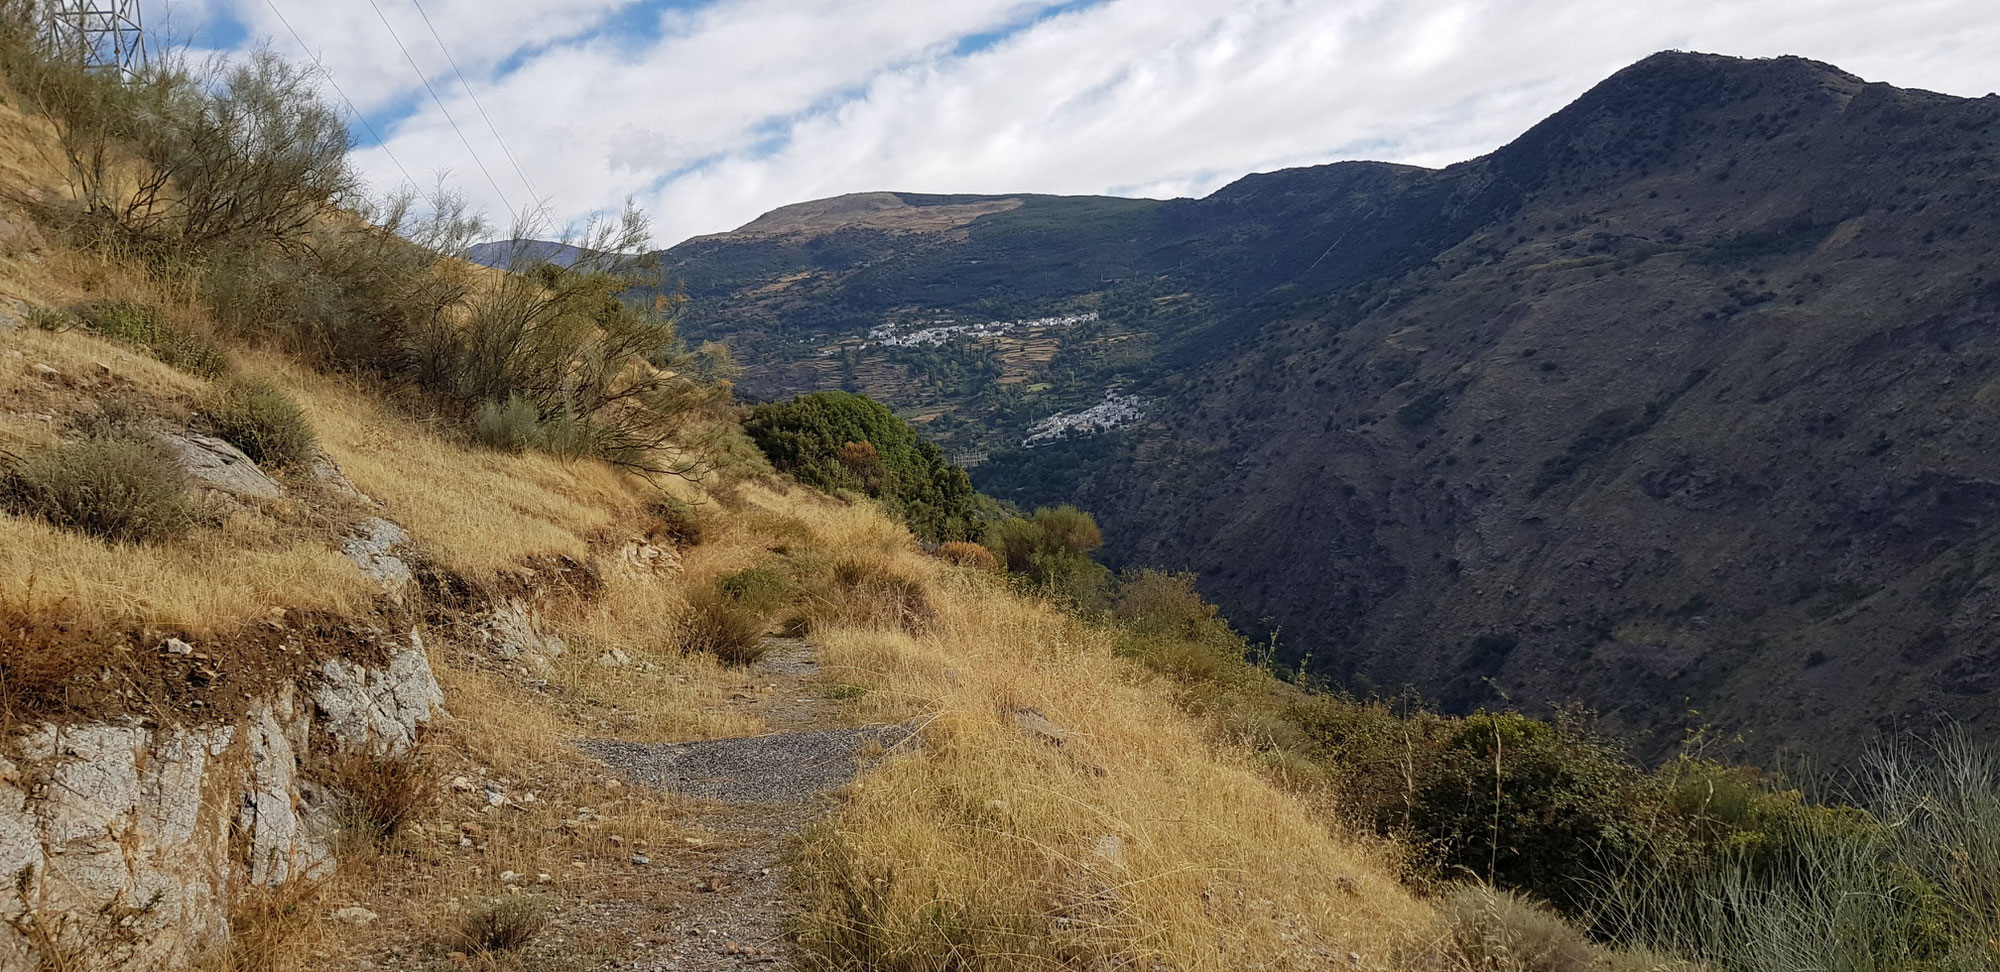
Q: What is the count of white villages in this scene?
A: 2